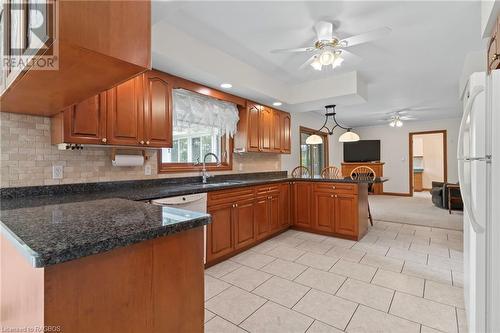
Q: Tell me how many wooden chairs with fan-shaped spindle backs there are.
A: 3